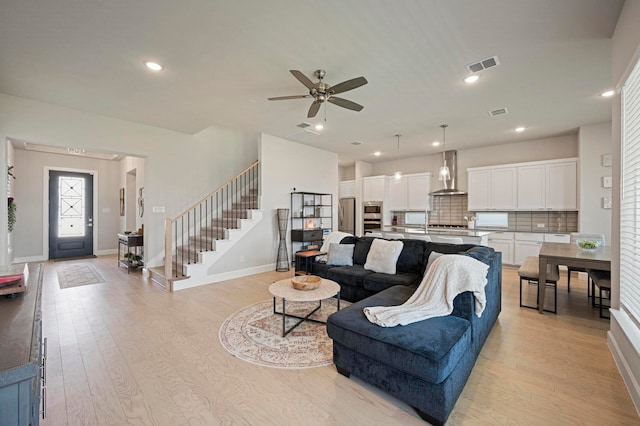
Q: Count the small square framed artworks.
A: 3